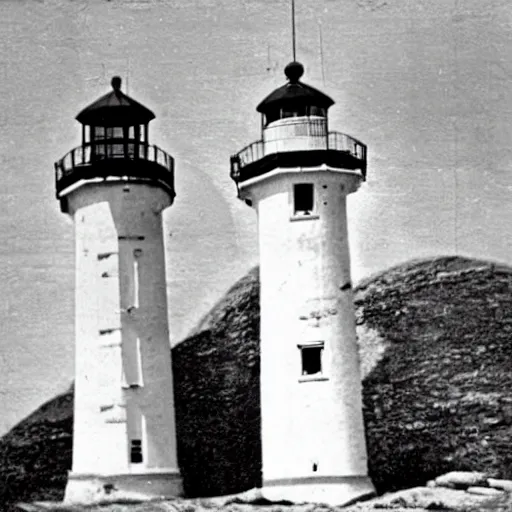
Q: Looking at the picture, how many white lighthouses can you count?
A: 2